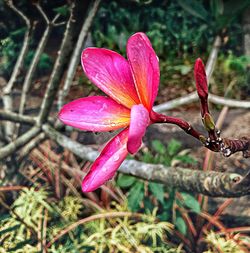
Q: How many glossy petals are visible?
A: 5